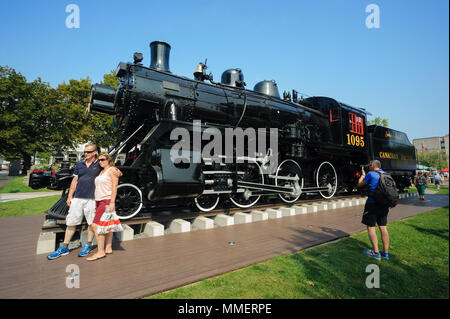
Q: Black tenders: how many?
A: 1